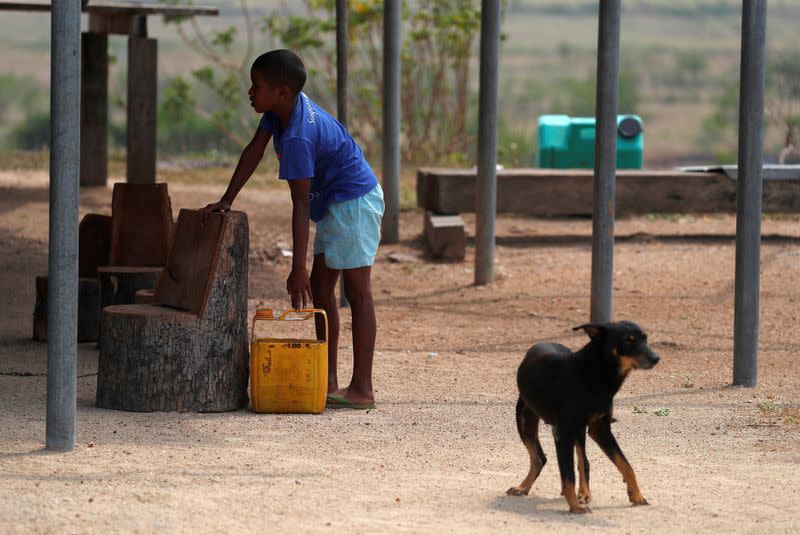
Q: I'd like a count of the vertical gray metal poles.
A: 6